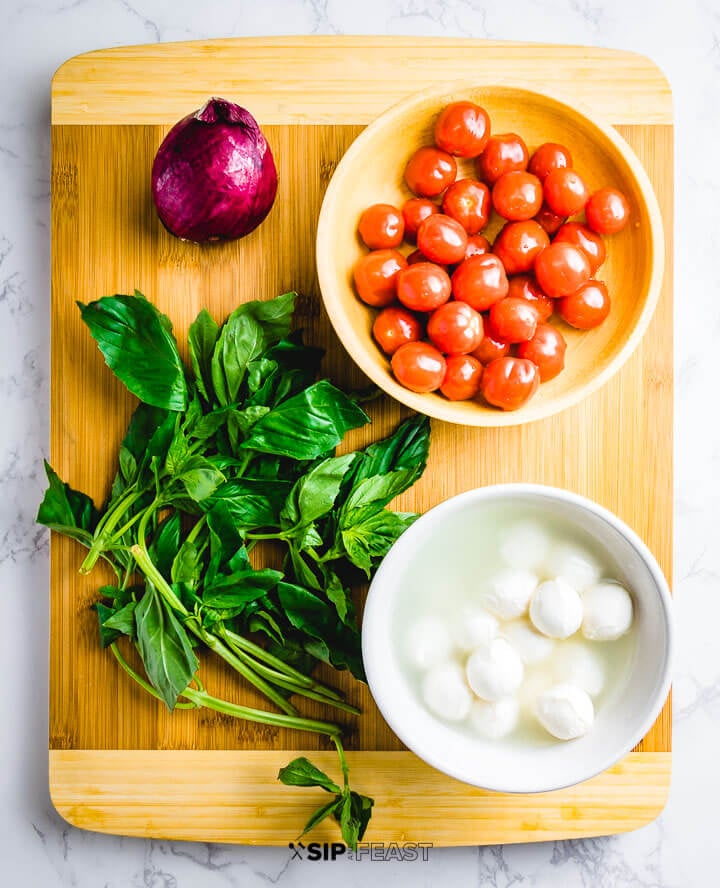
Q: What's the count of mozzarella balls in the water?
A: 13